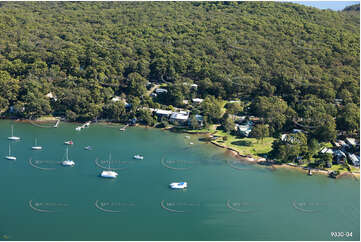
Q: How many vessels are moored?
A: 9